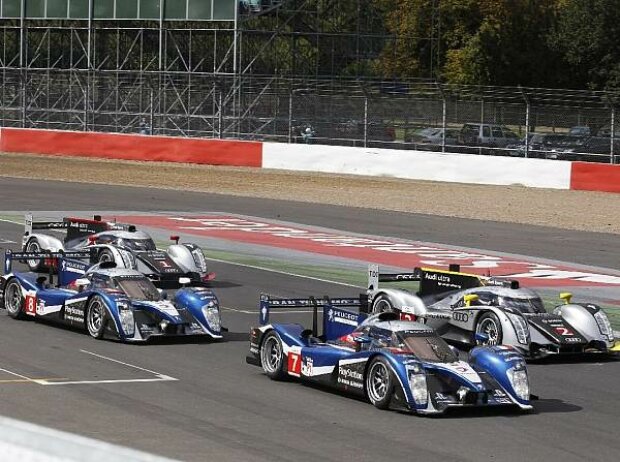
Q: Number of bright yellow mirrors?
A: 2